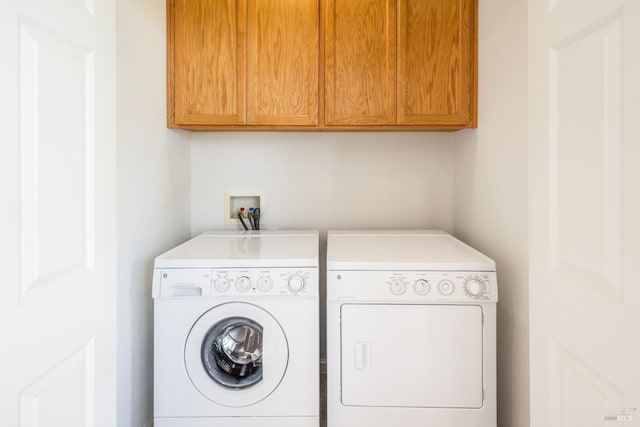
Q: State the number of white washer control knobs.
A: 4